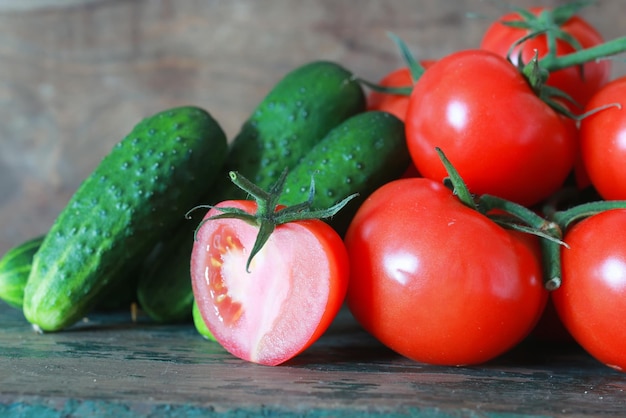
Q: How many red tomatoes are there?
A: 7